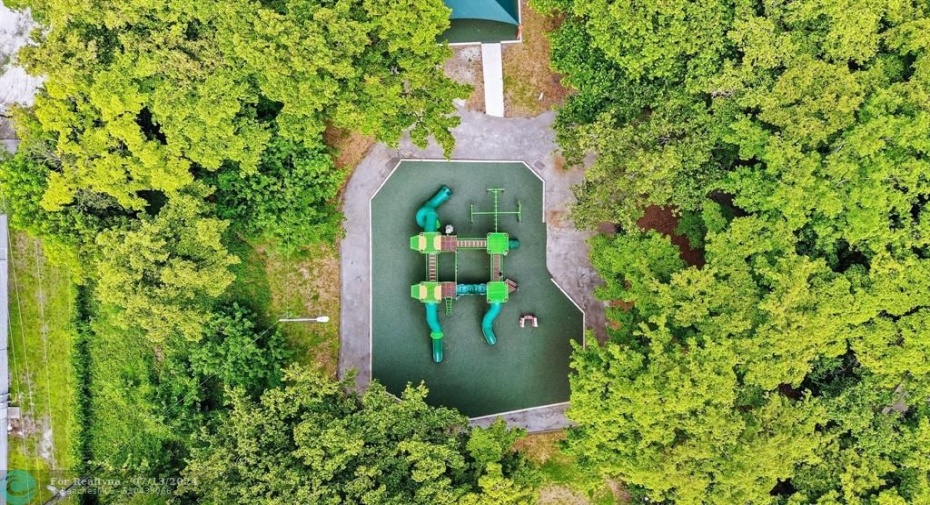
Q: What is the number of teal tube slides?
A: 3